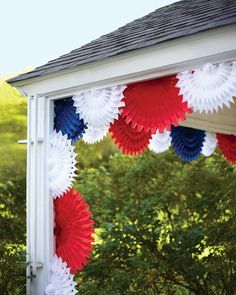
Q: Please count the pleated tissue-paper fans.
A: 13